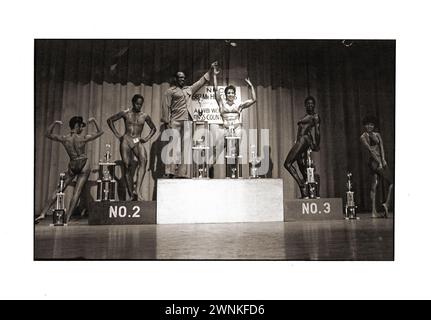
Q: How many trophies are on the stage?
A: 7